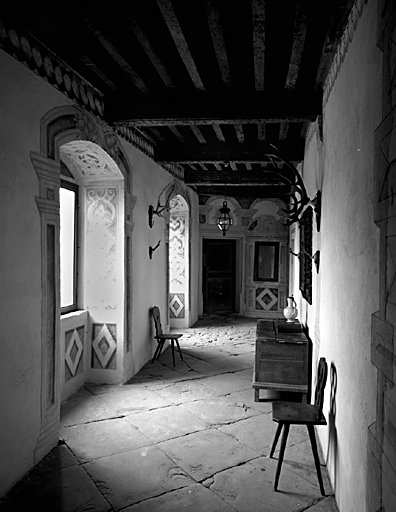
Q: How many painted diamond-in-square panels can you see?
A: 4